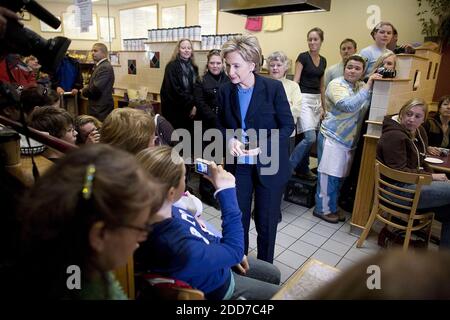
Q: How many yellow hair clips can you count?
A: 1